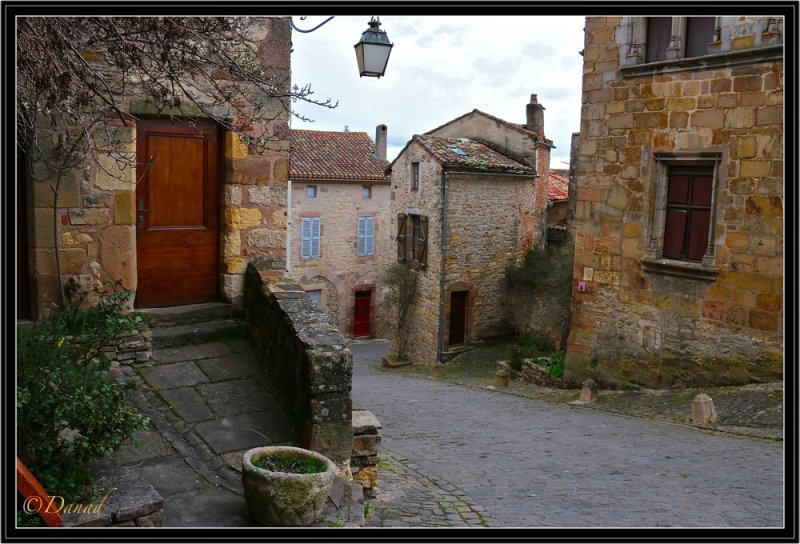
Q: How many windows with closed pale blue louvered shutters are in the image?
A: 2